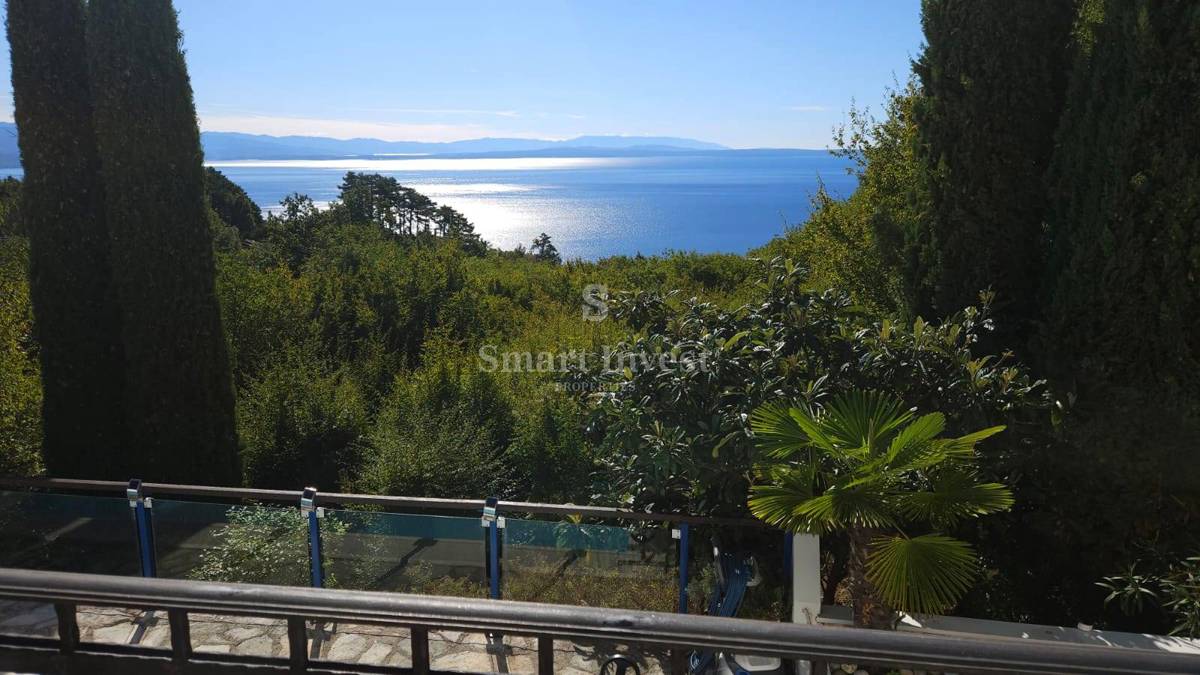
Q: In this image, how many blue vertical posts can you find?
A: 5